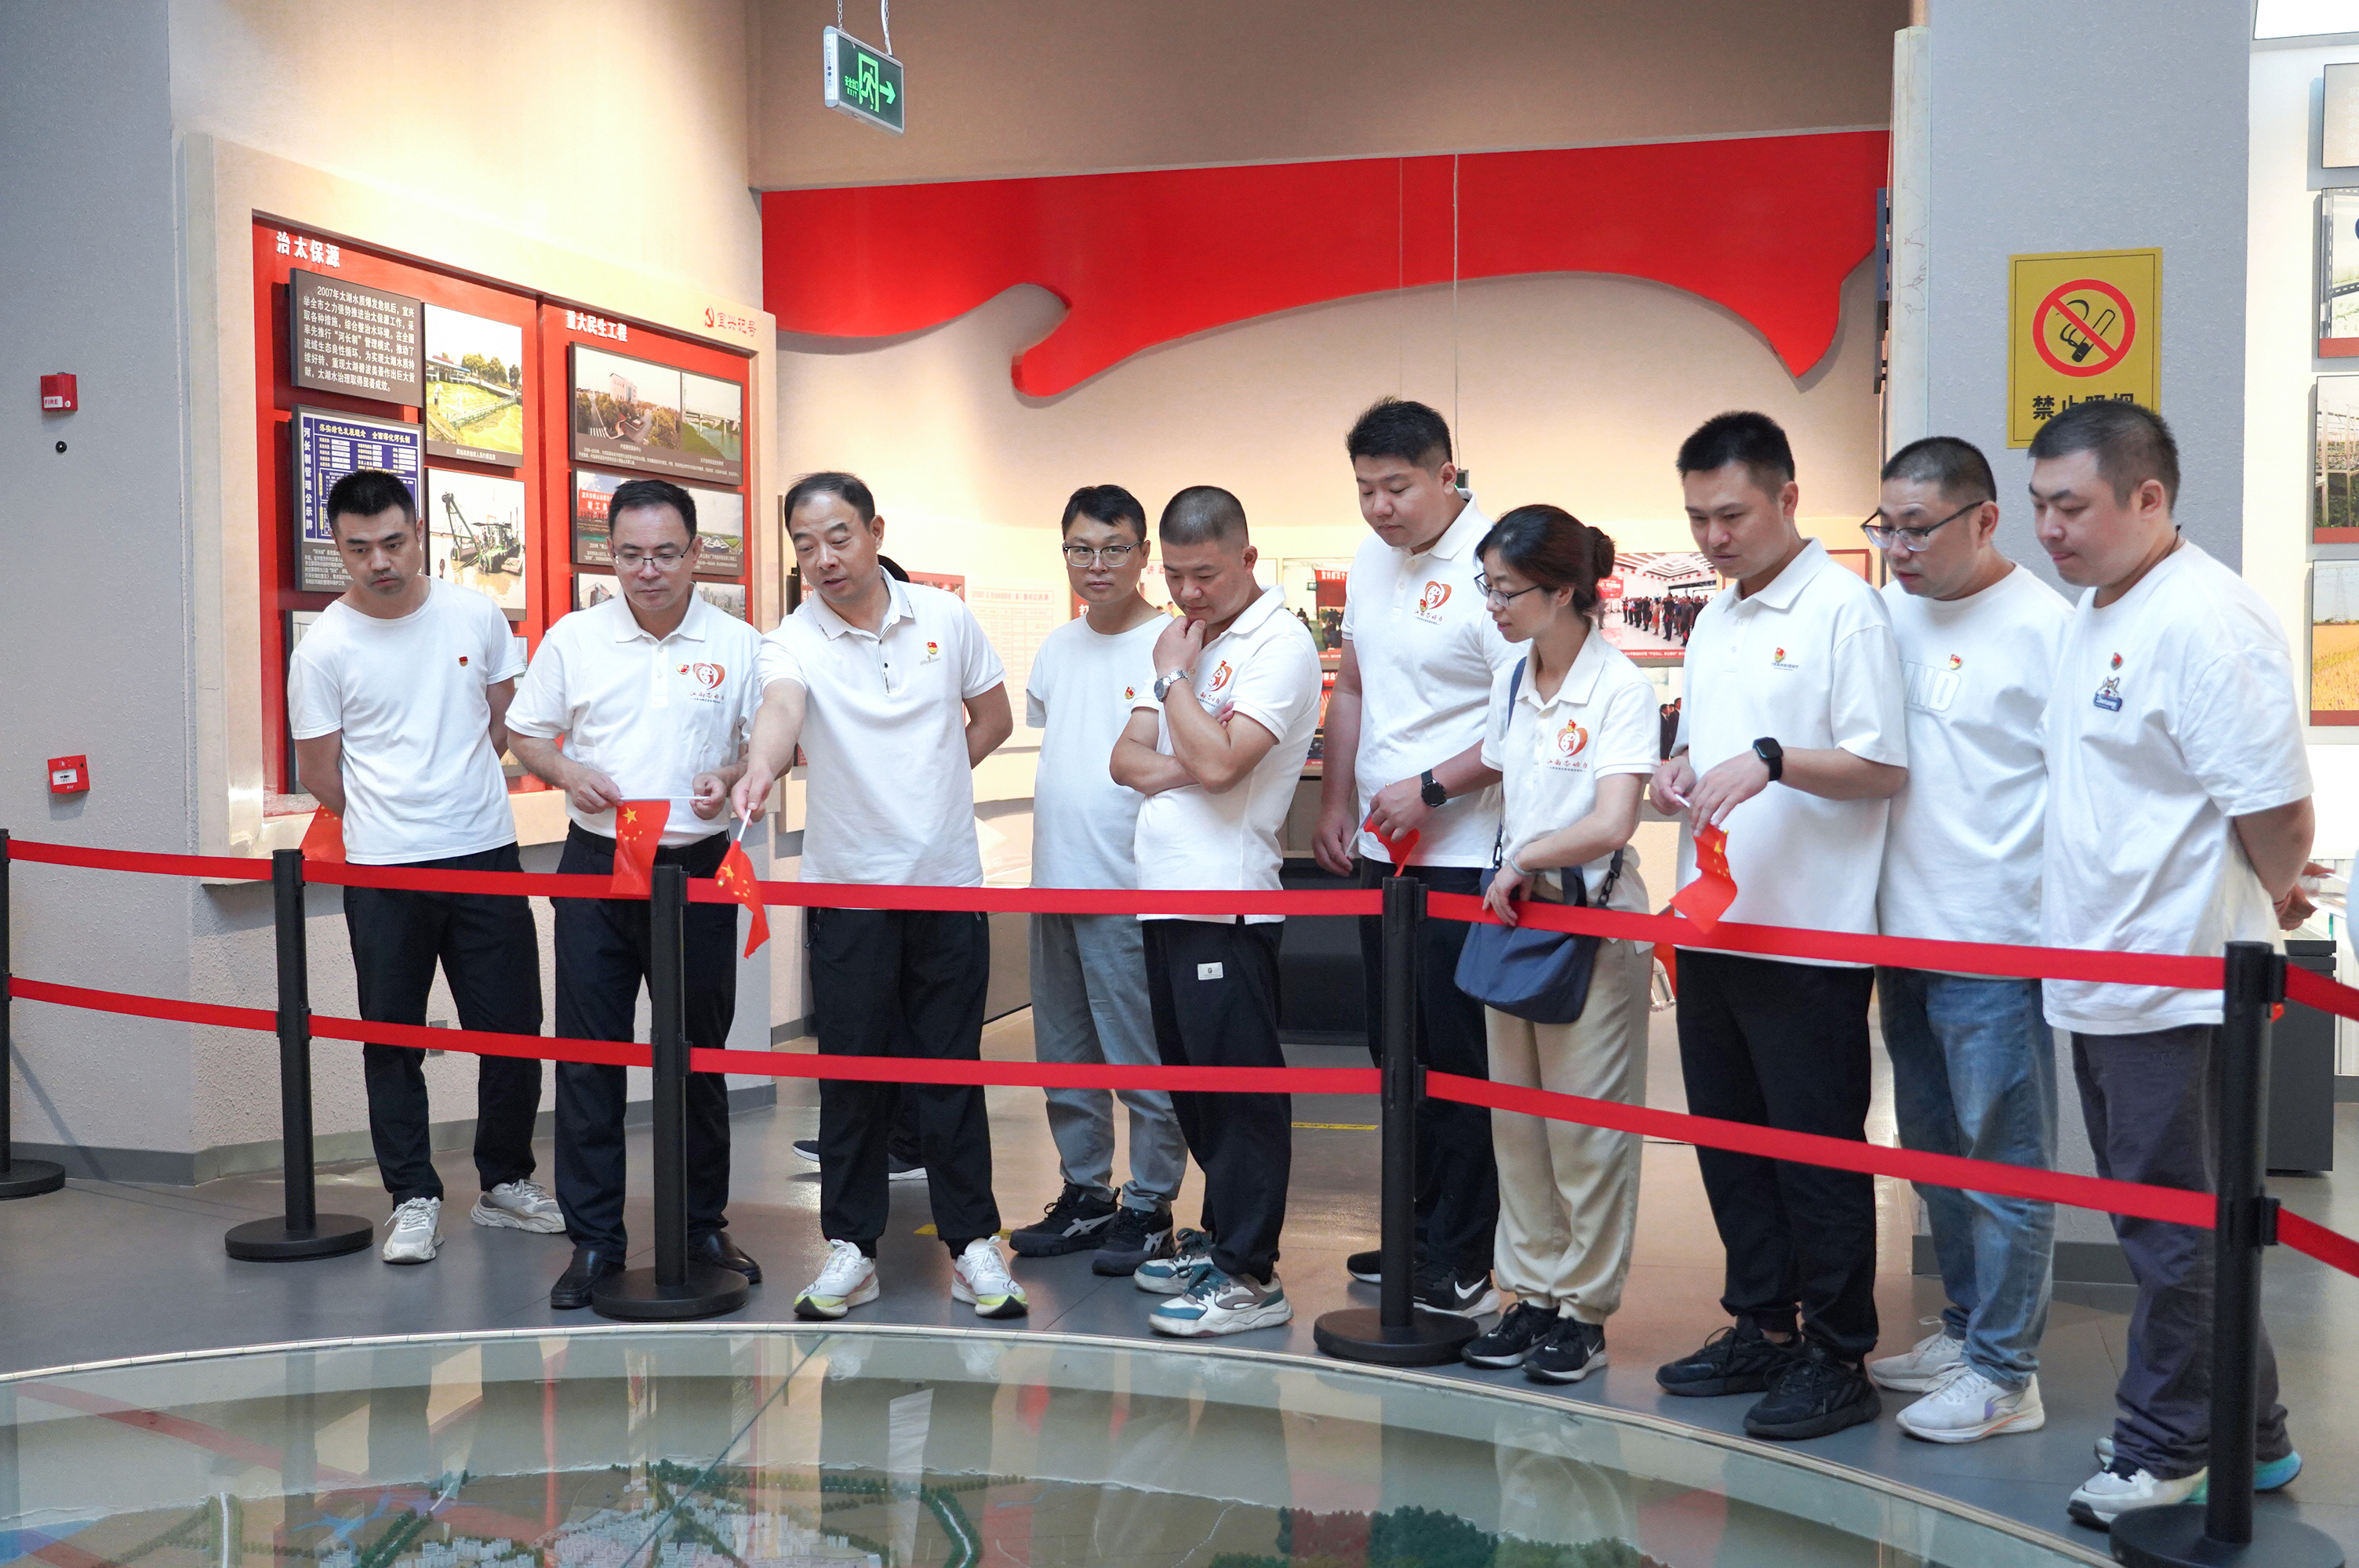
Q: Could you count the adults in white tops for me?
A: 10